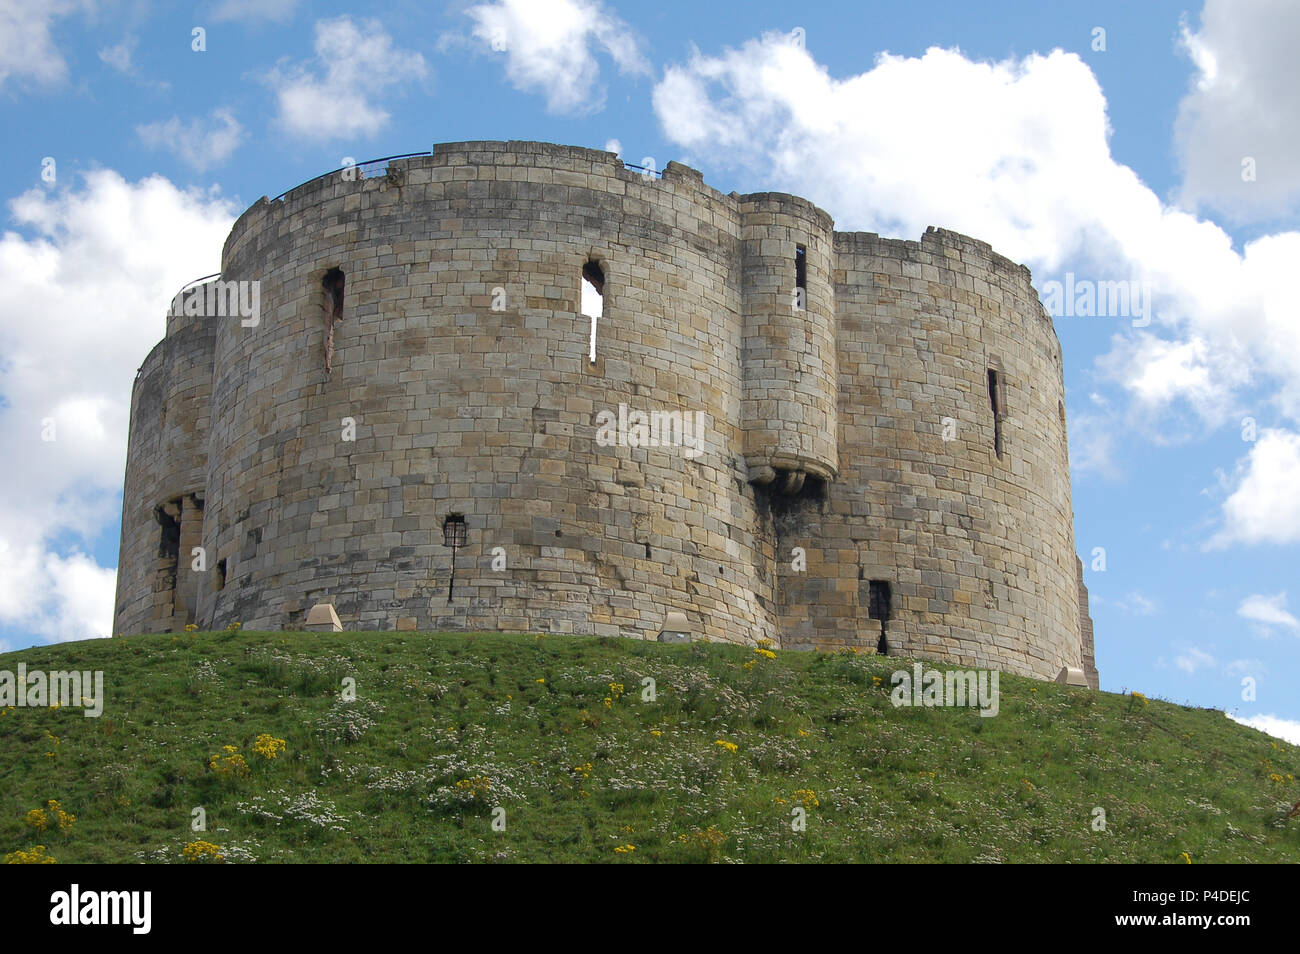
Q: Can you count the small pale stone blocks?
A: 3